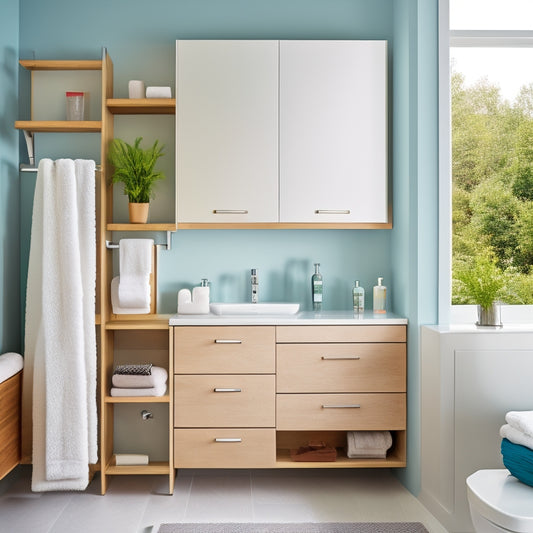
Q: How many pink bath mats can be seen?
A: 0